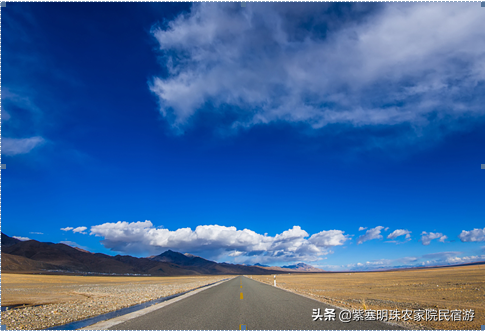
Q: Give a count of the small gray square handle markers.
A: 8